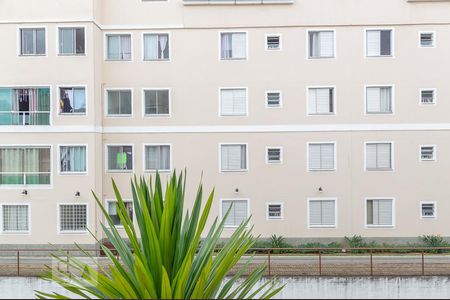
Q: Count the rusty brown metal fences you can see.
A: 1